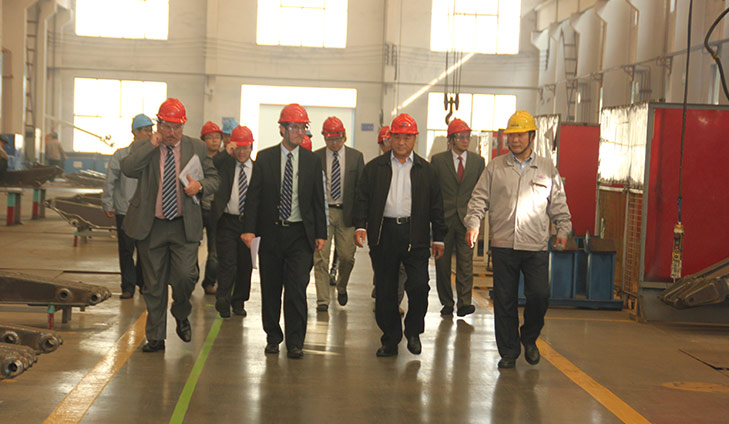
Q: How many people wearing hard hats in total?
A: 12